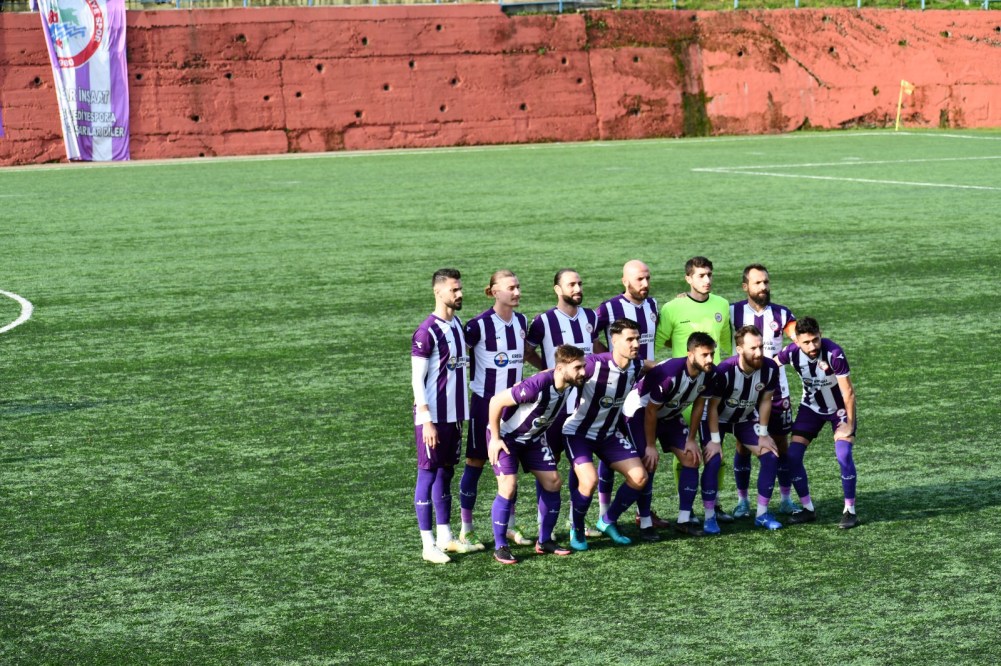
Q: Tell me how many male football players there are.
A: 11